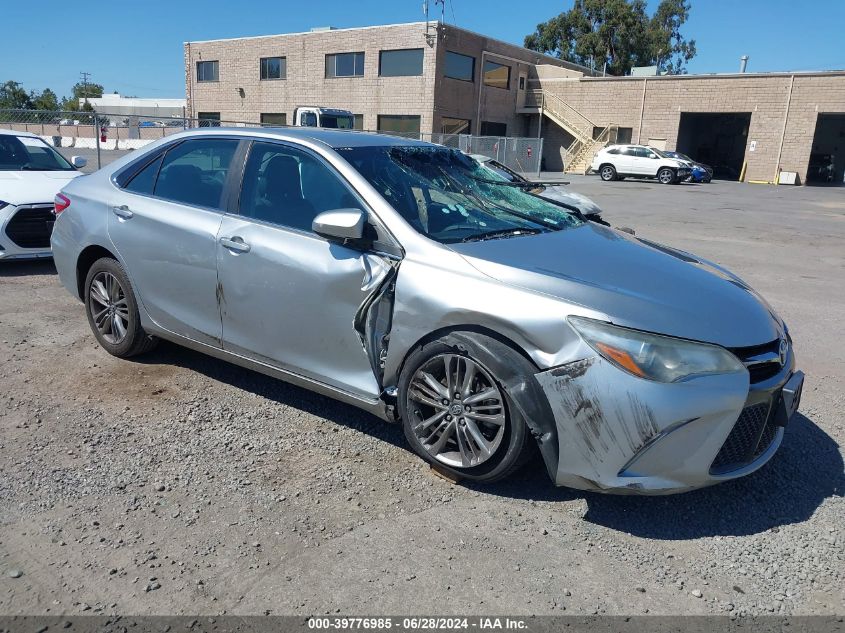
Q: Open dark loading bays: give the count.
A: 2